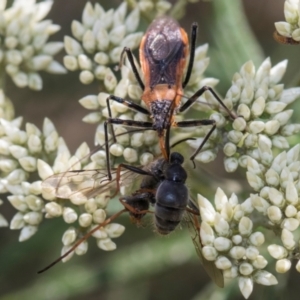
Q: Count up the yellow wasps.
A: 0